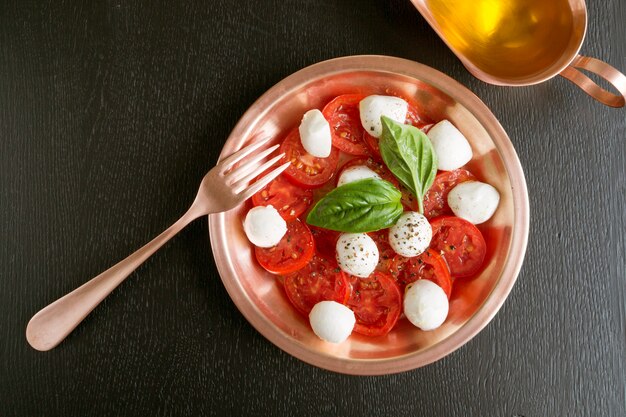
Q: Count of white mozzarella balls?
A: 10